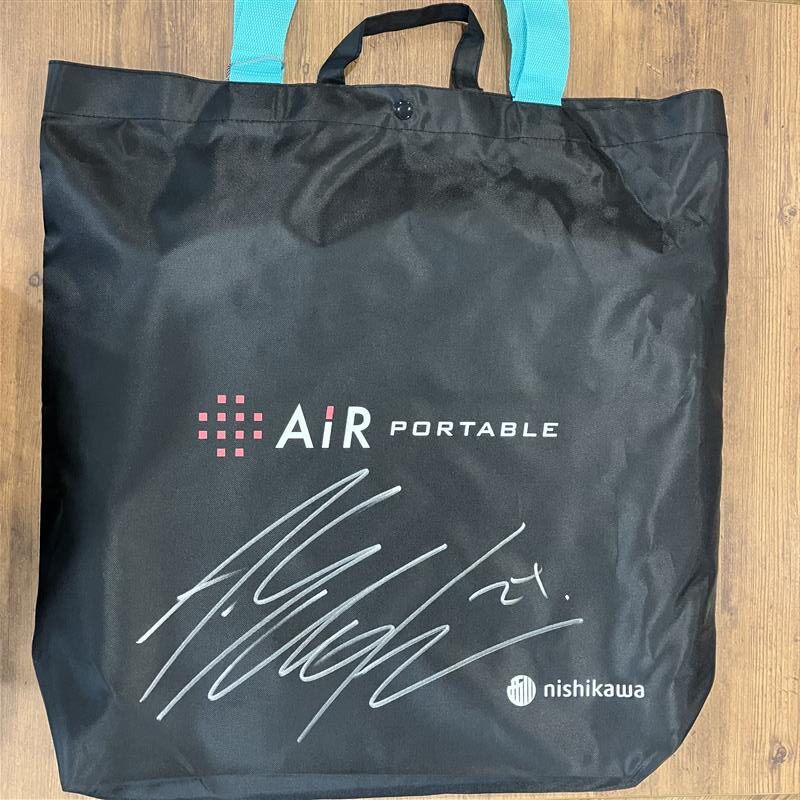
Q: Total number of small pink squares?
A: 12